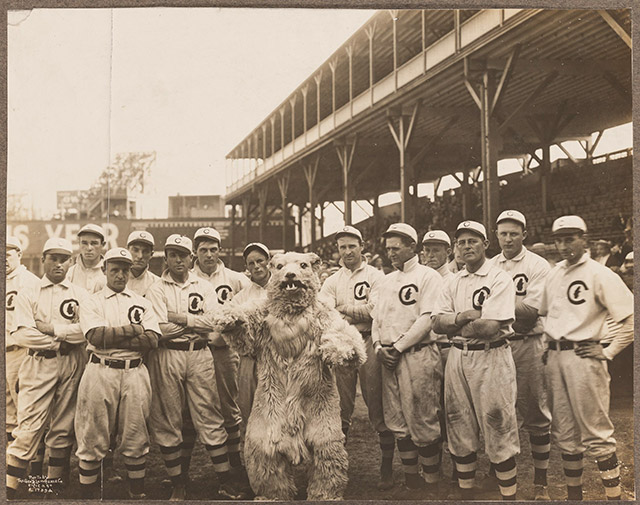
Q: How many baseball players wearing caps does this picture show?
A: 14